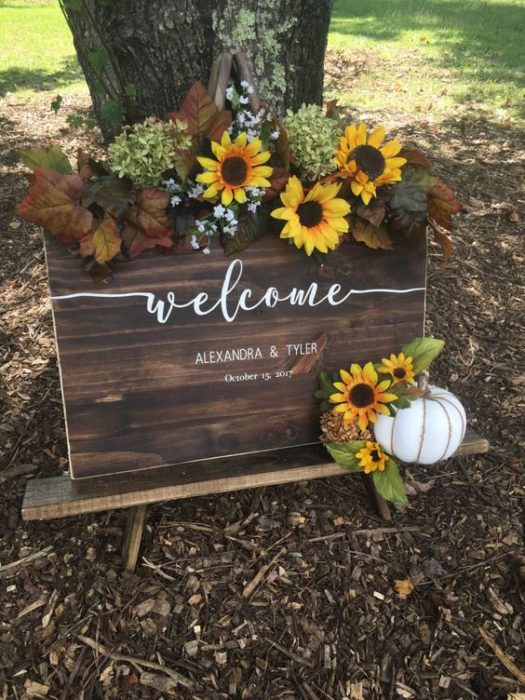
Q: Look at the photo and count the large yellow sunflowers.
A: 4